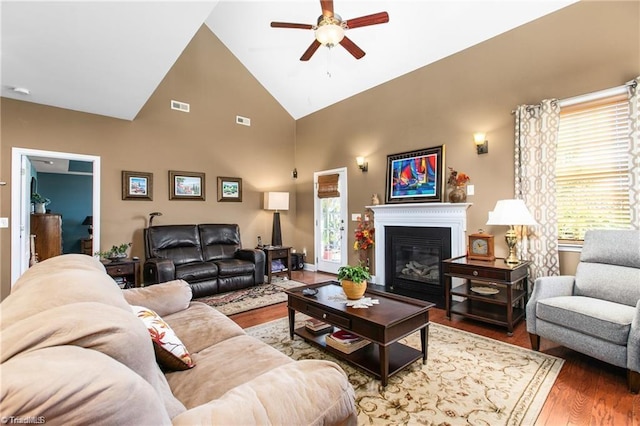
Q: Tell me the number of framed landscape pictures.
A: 3